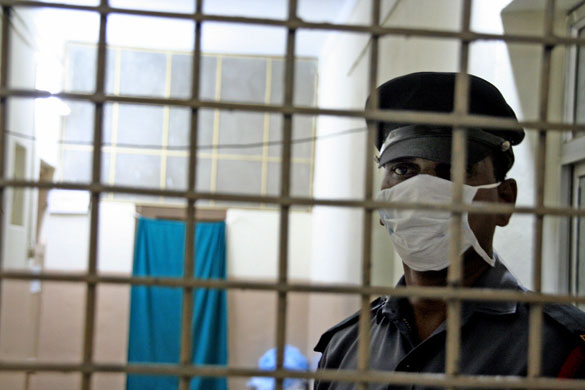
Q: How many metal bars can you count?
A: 12